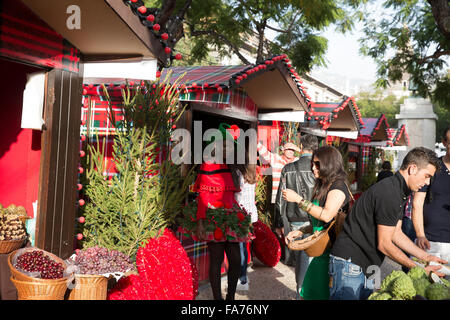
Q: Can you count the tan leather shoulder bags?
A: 1